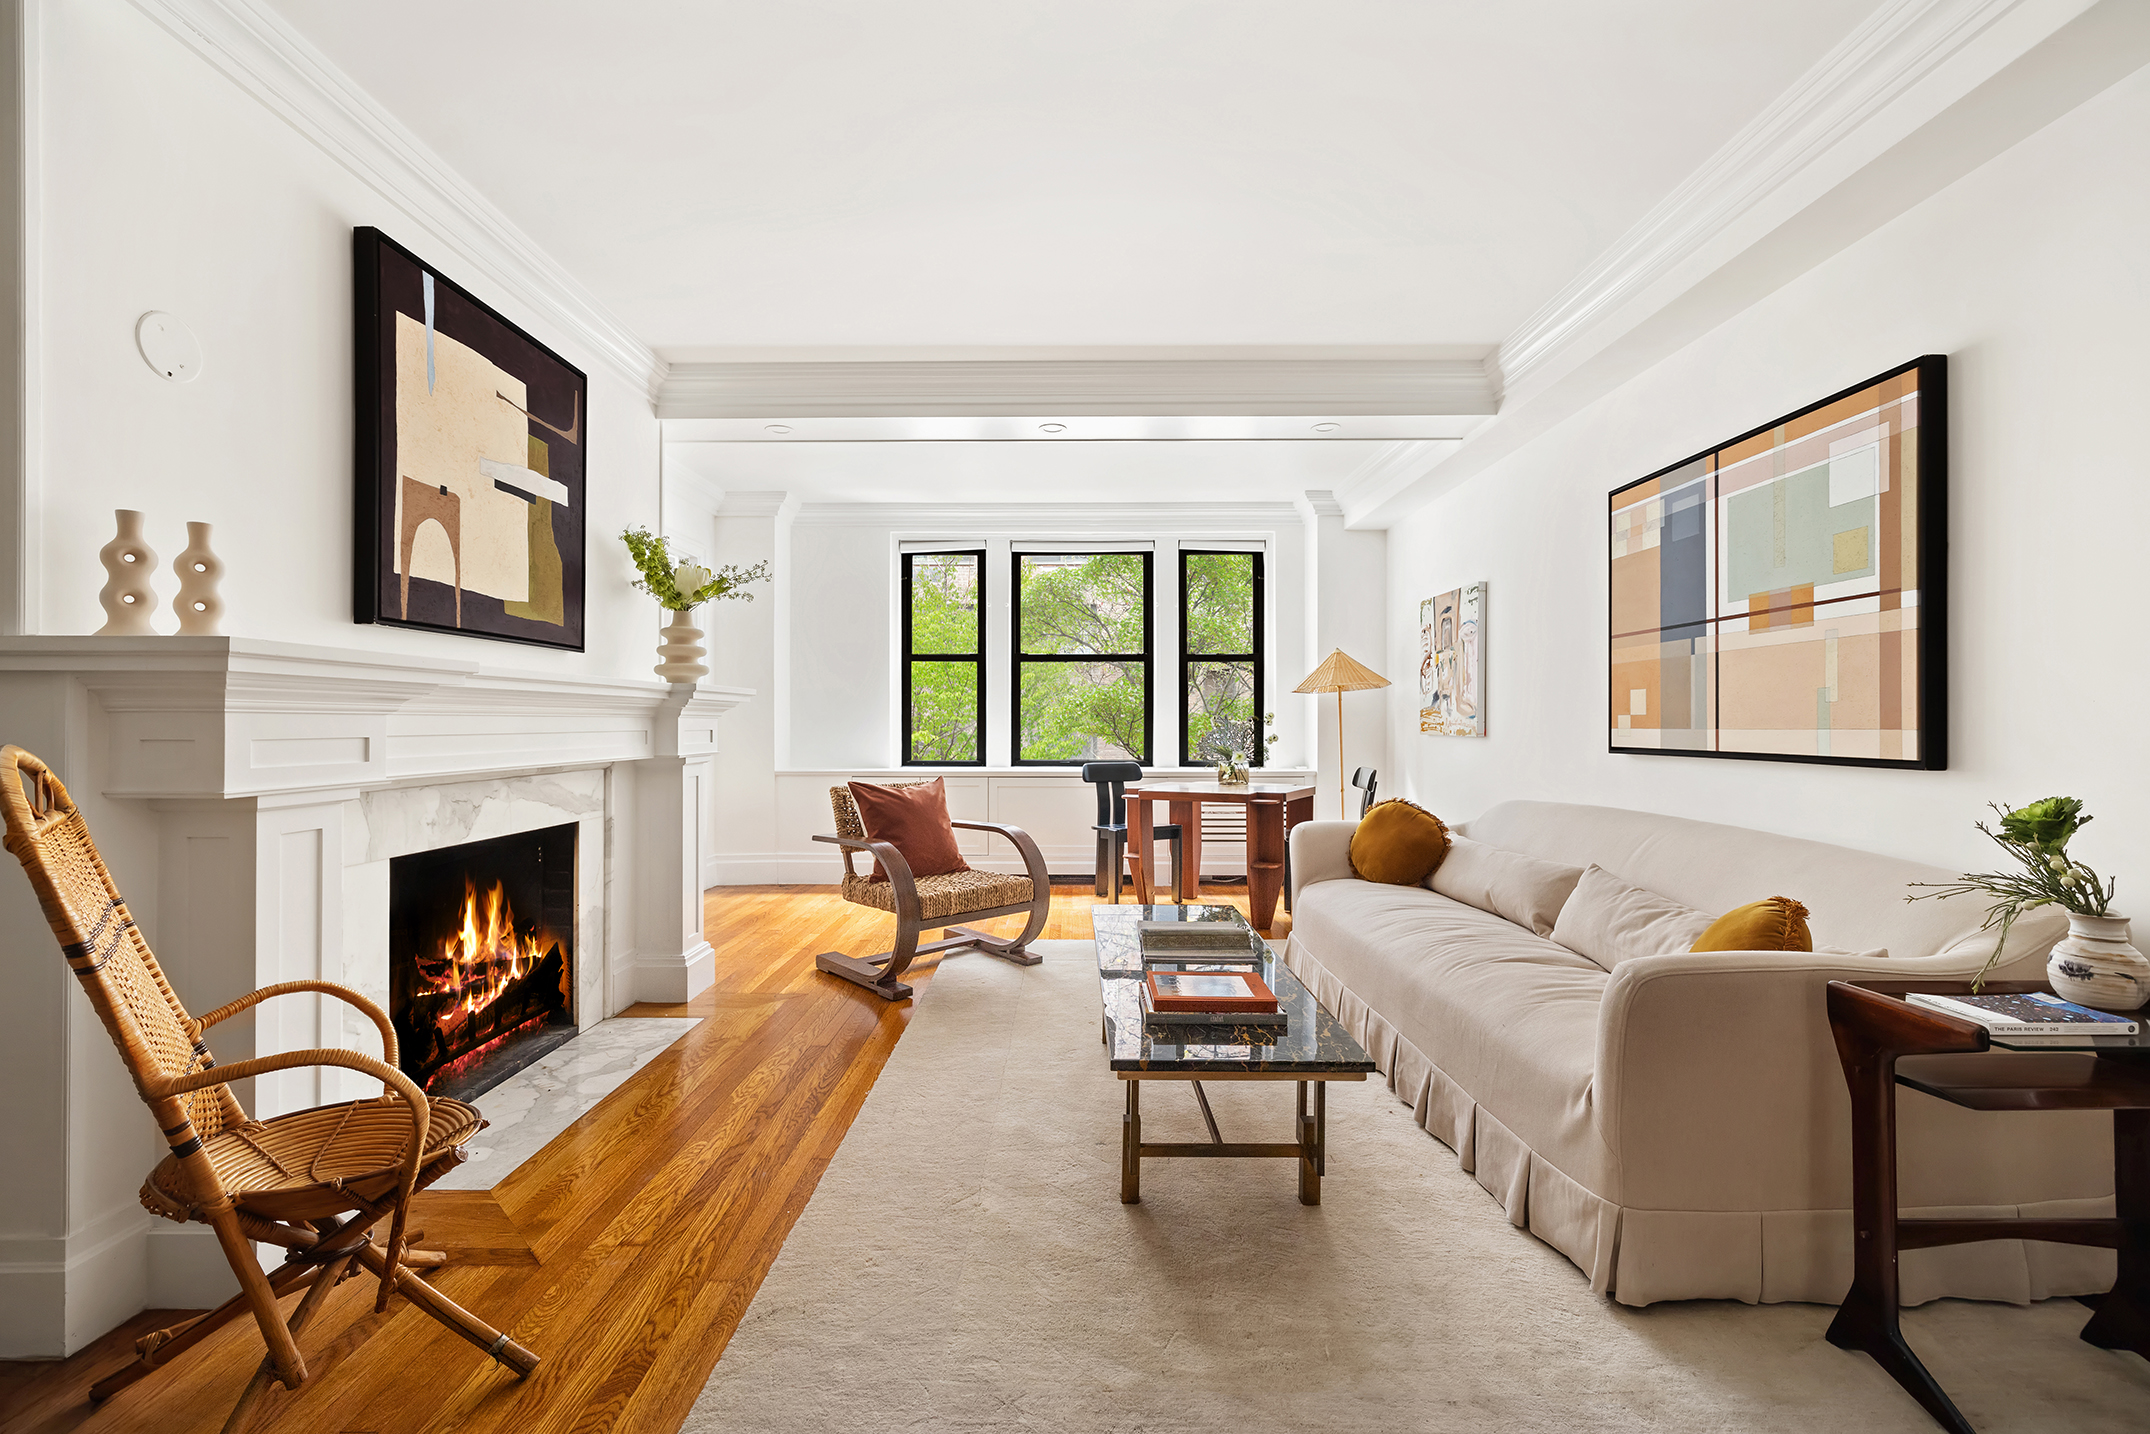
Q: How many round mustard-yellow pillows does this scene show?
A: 2